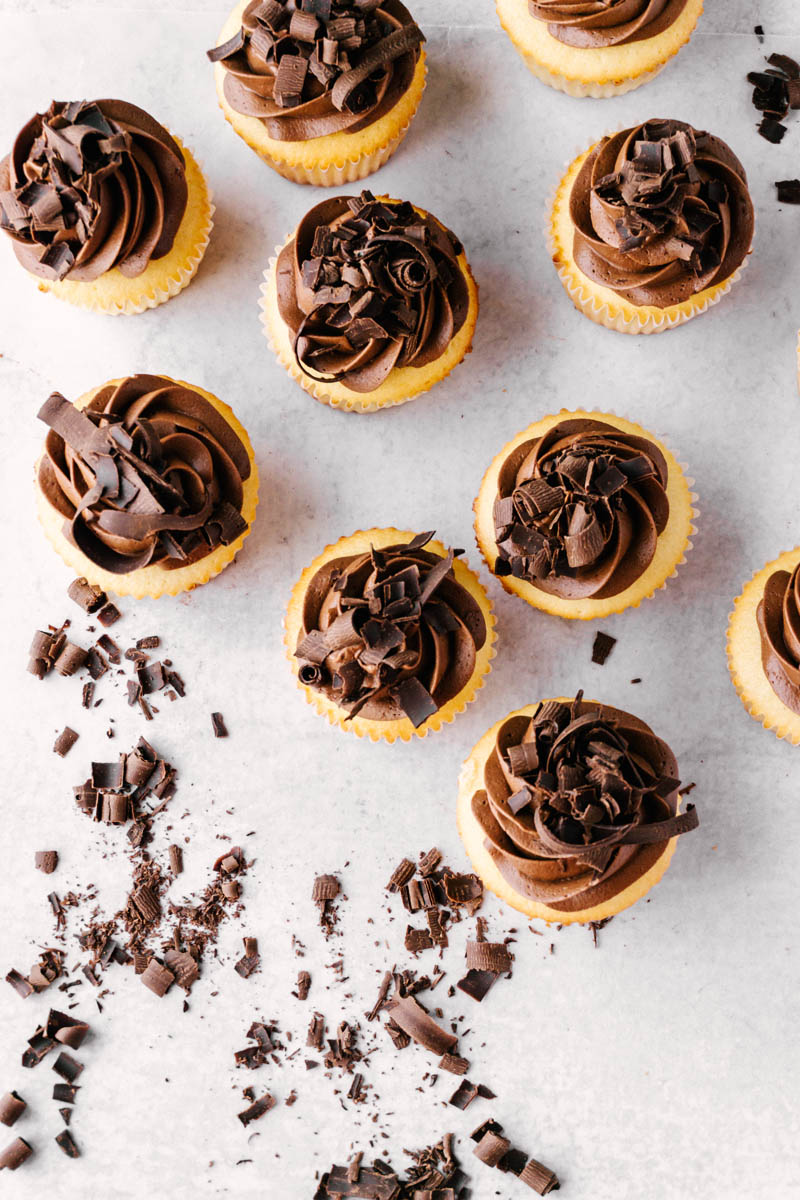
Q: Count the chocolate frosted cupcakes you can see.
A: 10